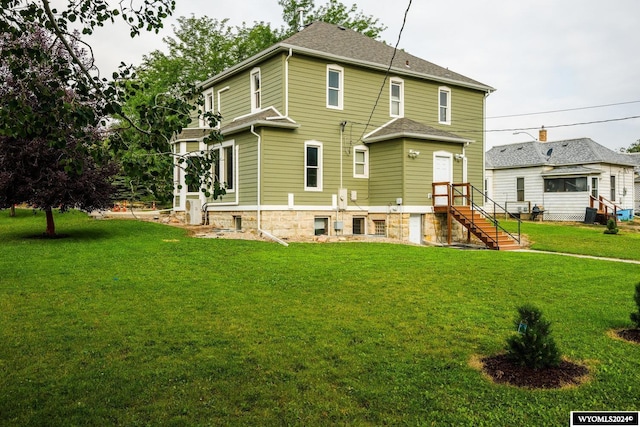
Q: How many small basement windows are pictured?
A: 4